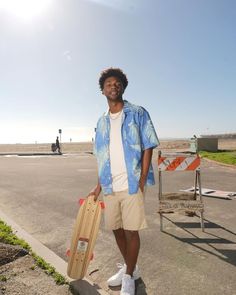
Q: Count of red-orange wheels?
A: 4